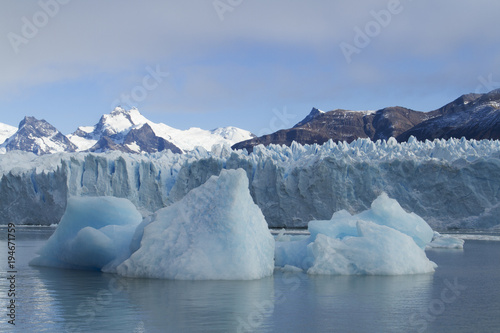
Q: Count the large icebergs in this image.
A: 3